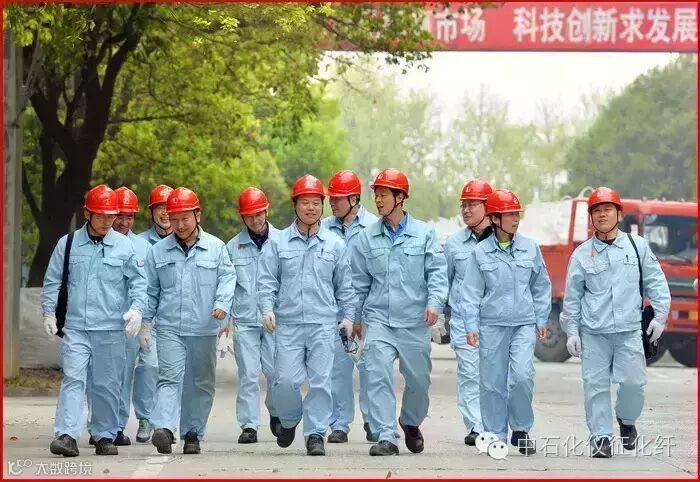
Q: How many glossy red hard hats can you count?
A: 11